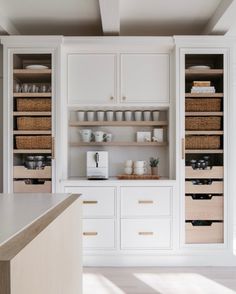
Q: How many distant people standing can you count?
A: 0